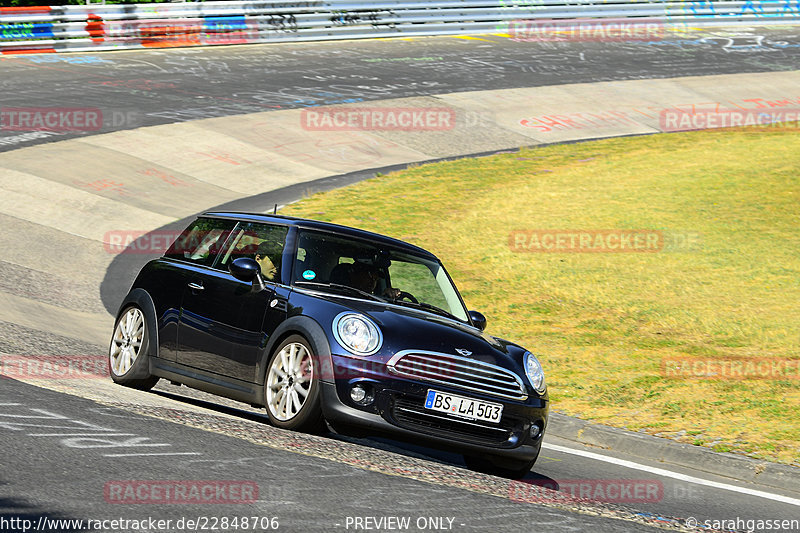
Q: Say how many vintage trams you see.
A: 0